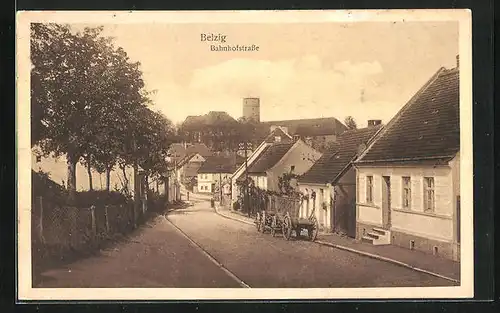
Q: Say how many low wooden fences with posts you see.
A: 1